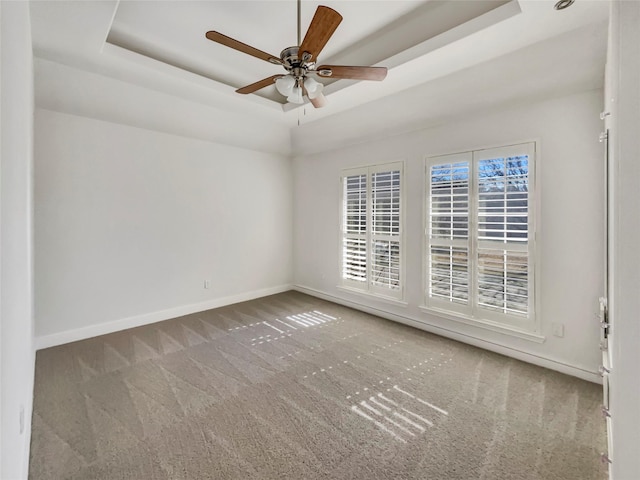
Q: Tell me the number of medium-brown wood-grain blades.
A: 5